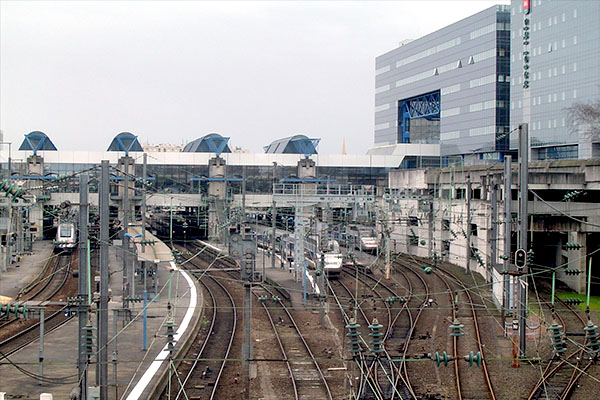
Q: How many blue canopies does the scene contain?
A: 4